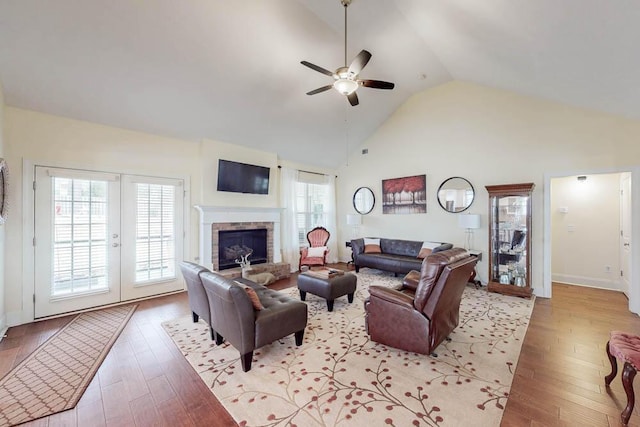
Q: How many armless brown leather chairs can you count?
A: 2